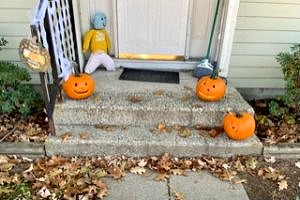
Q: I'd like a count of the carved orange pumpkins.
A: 3